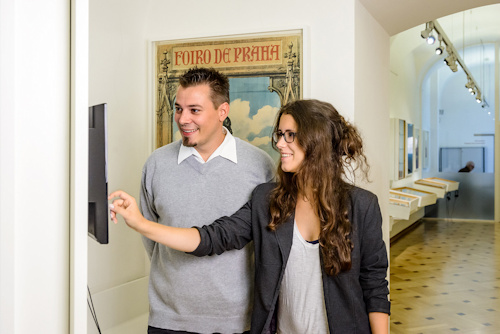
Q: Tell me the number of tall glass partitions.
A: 1